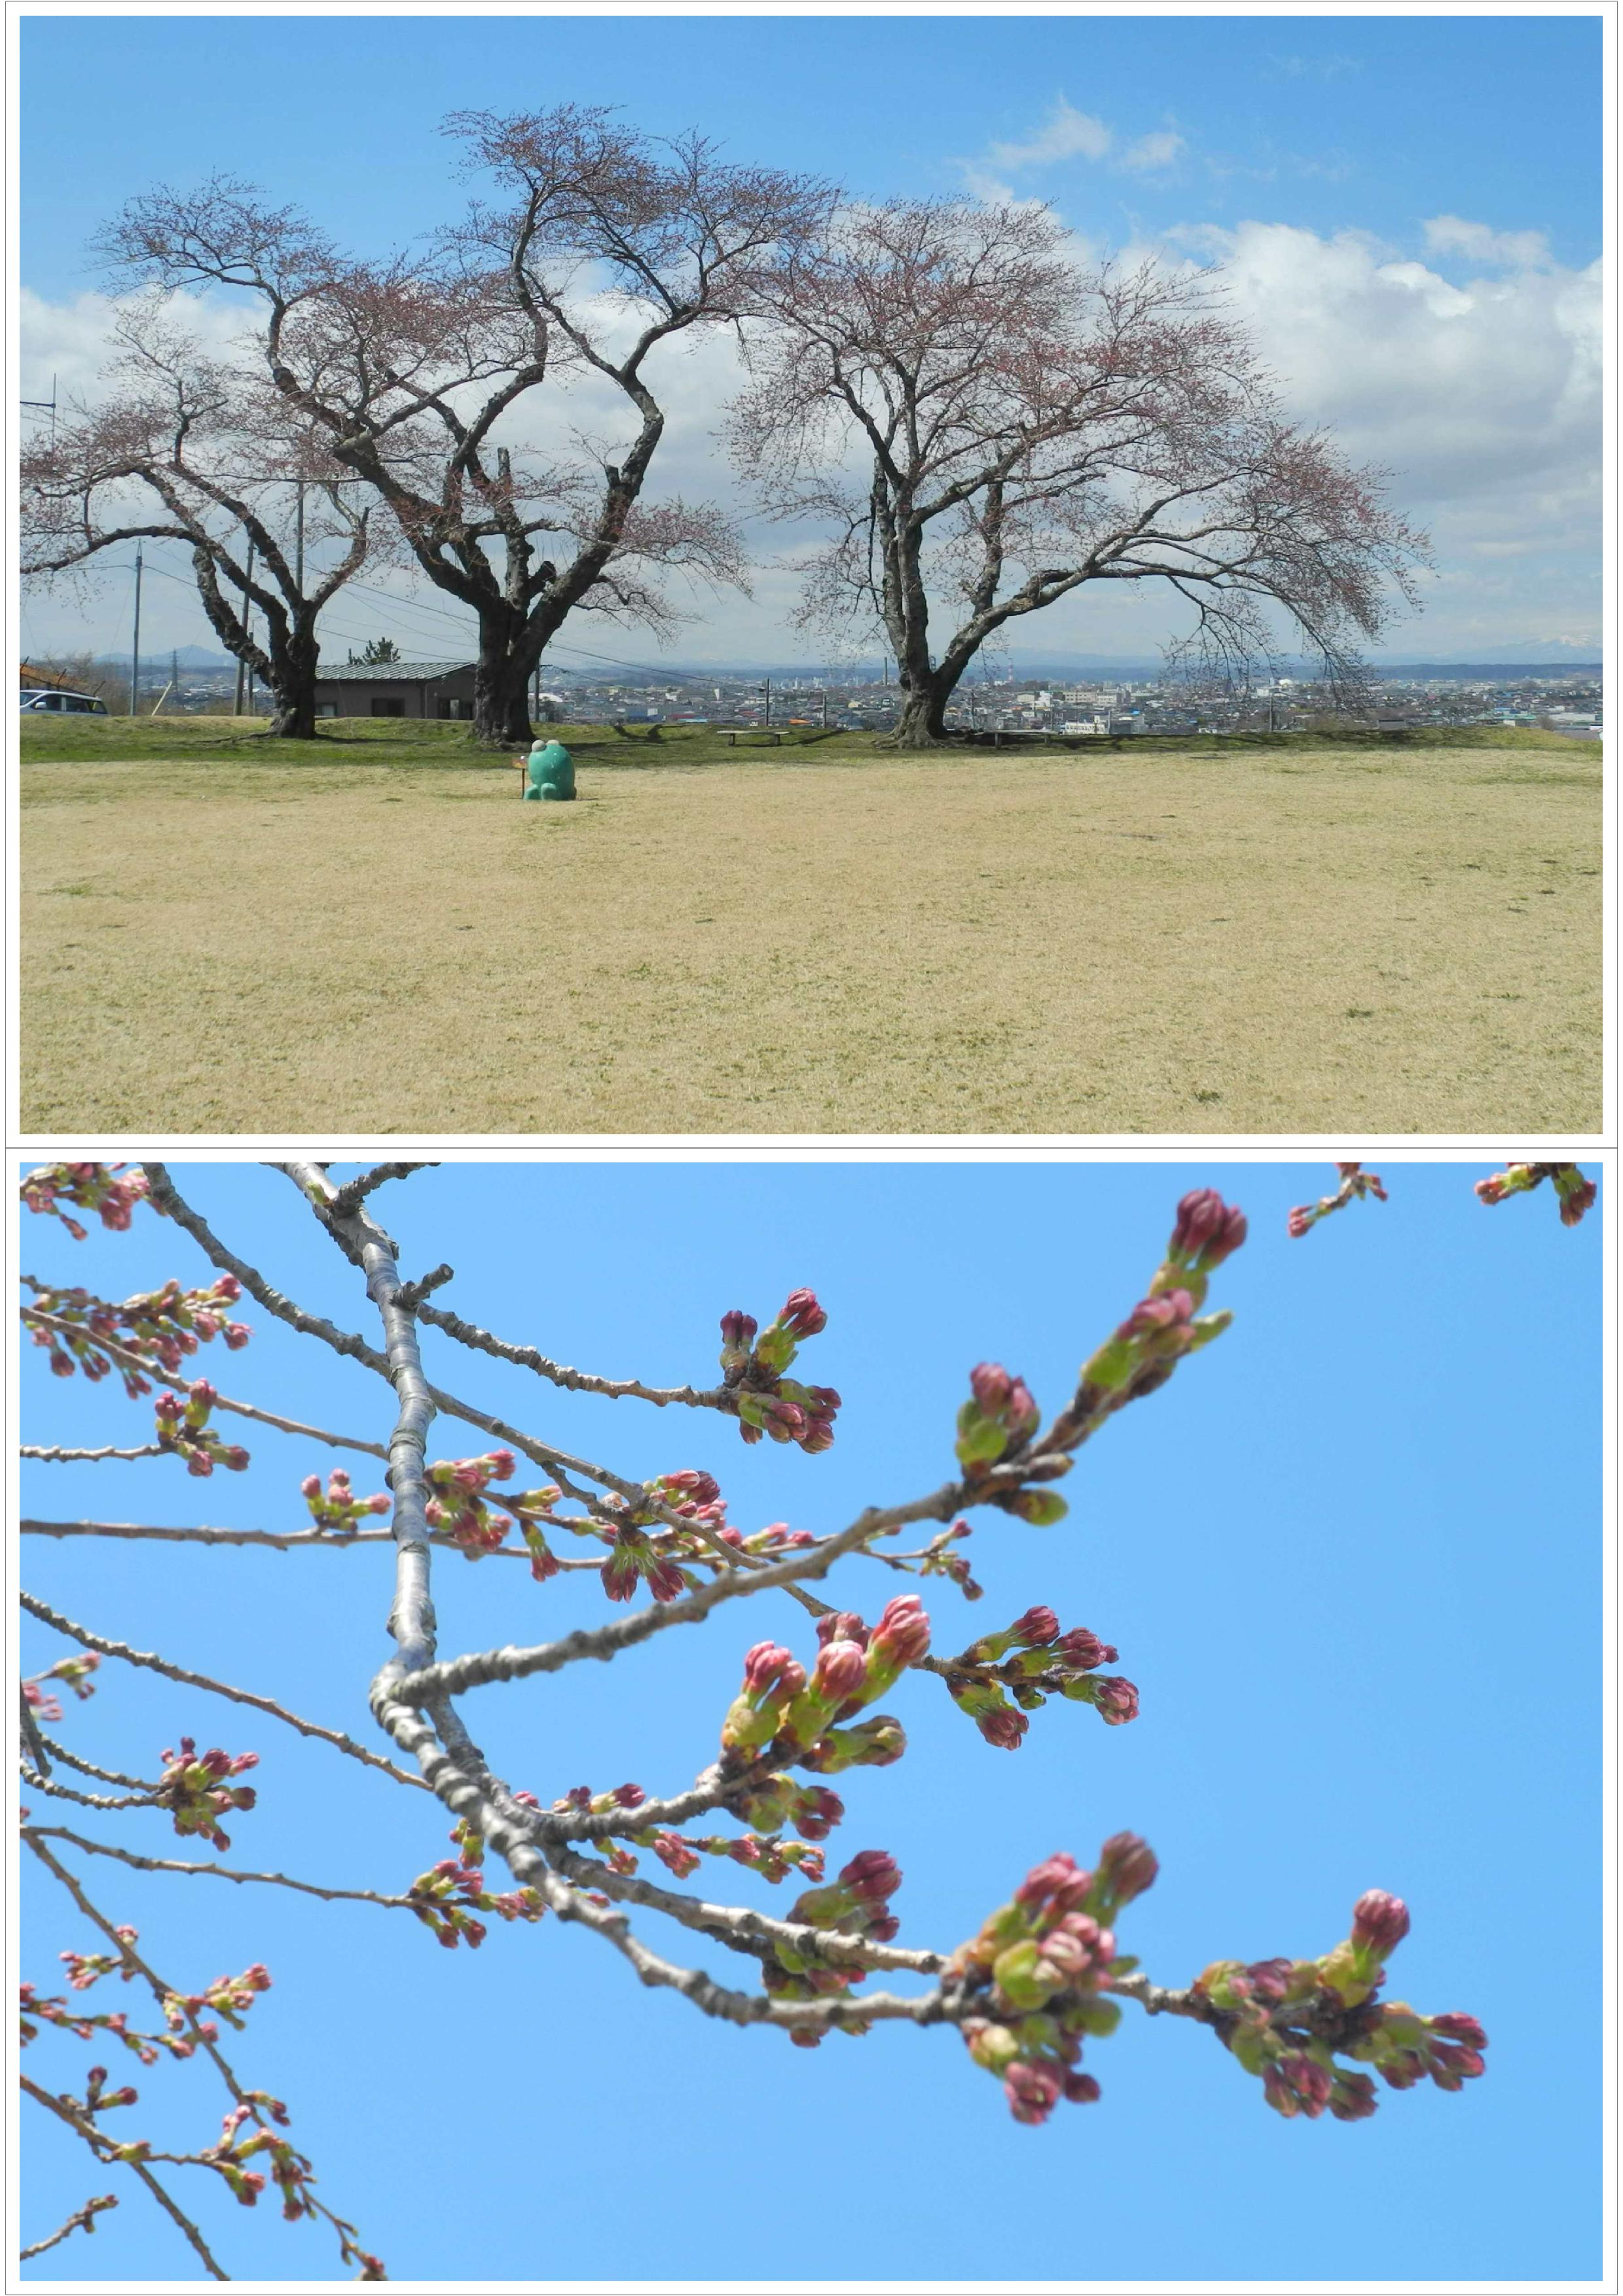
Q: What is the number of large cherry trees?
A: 3